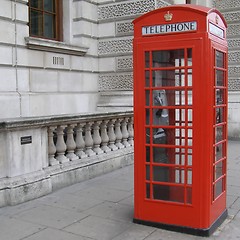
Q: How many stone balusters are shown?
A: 11